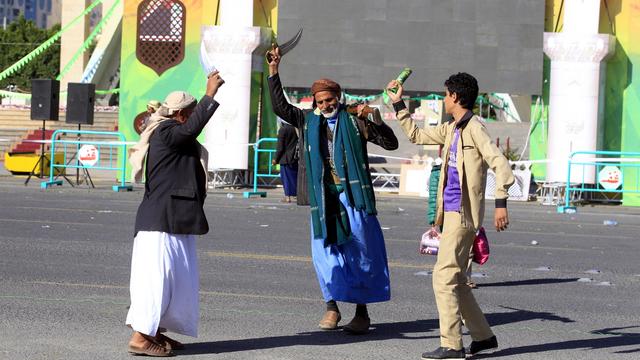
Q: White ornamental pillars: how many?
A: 2